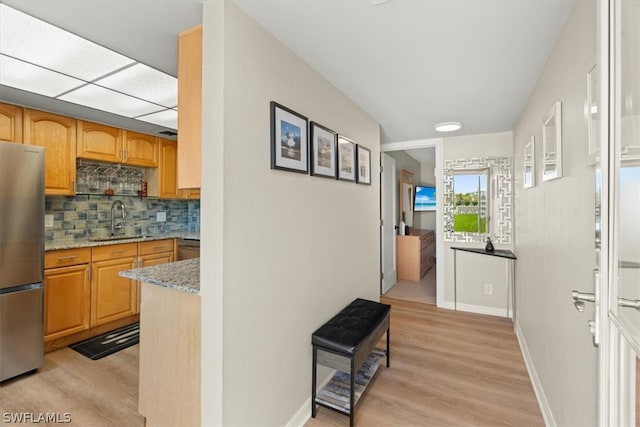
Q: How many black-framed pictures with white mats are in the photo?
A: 4